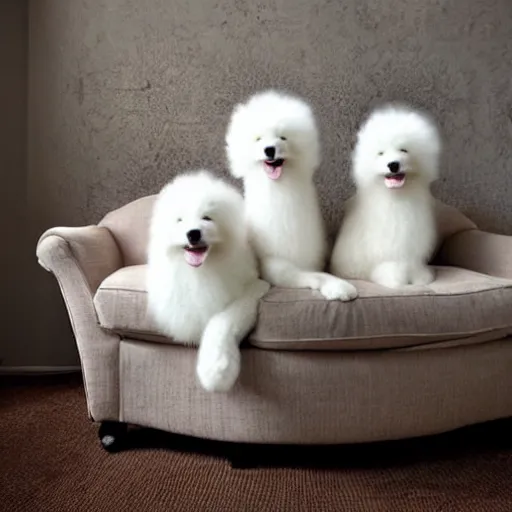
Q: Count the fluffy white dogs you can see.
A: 3